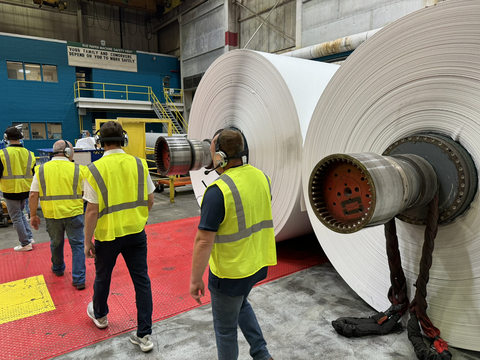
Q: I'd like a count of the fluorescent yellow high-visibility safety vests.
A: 4